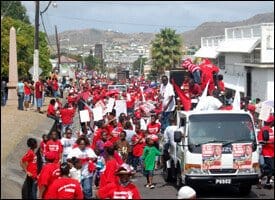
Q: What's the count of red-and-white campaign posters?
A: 2